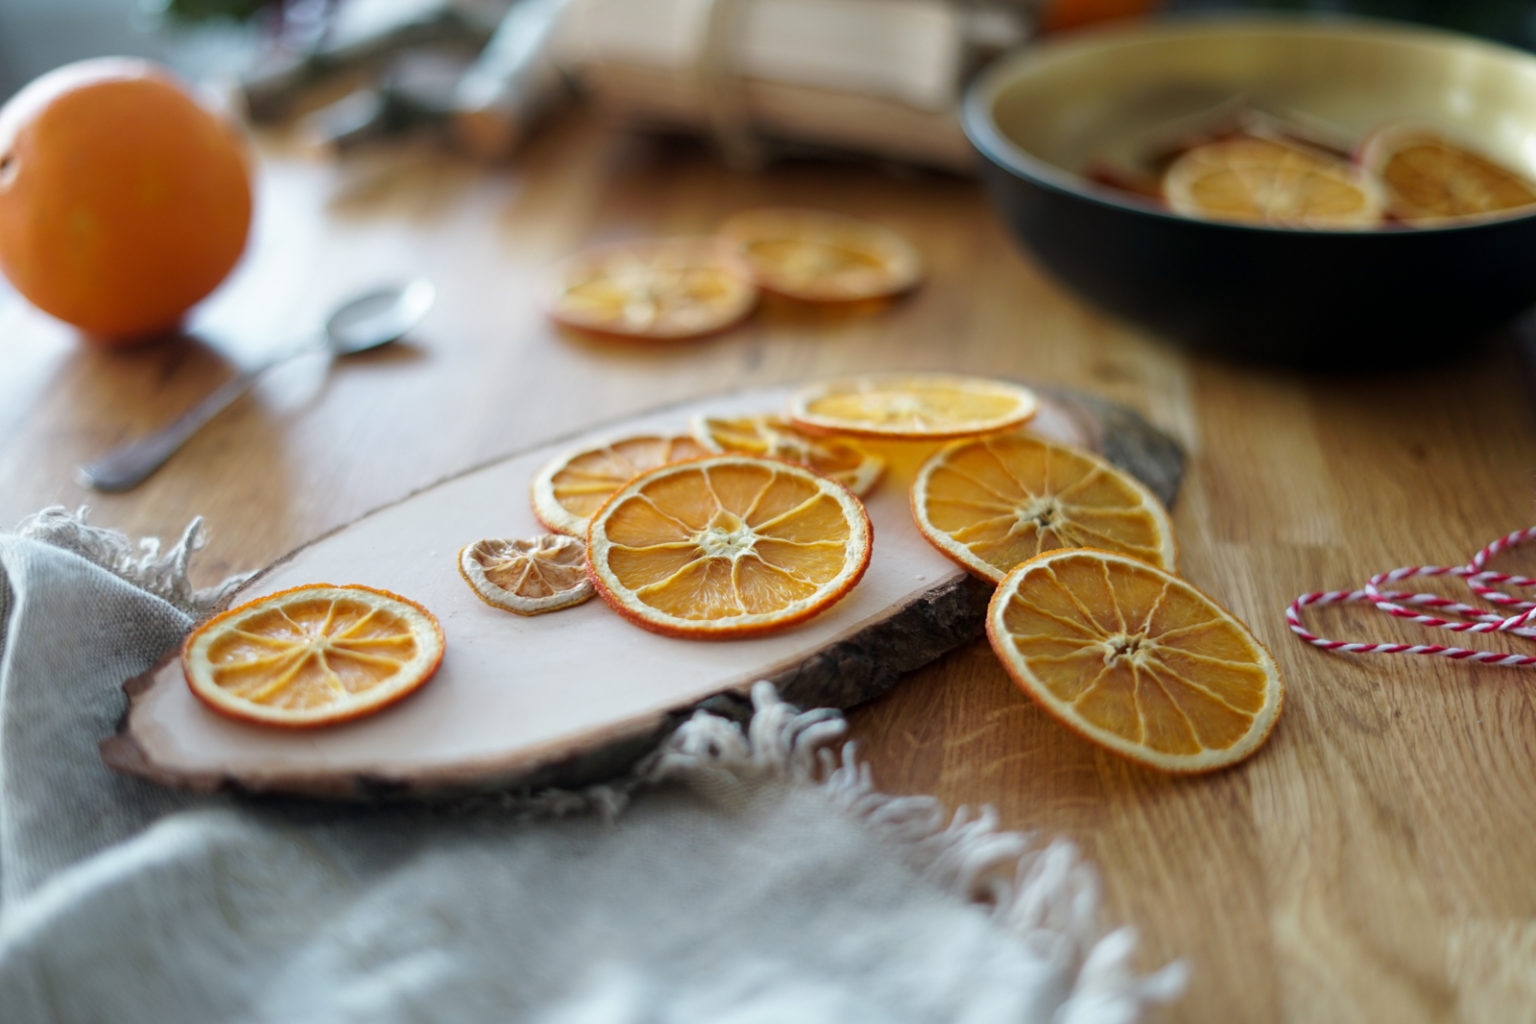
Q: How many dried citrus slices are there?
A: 12